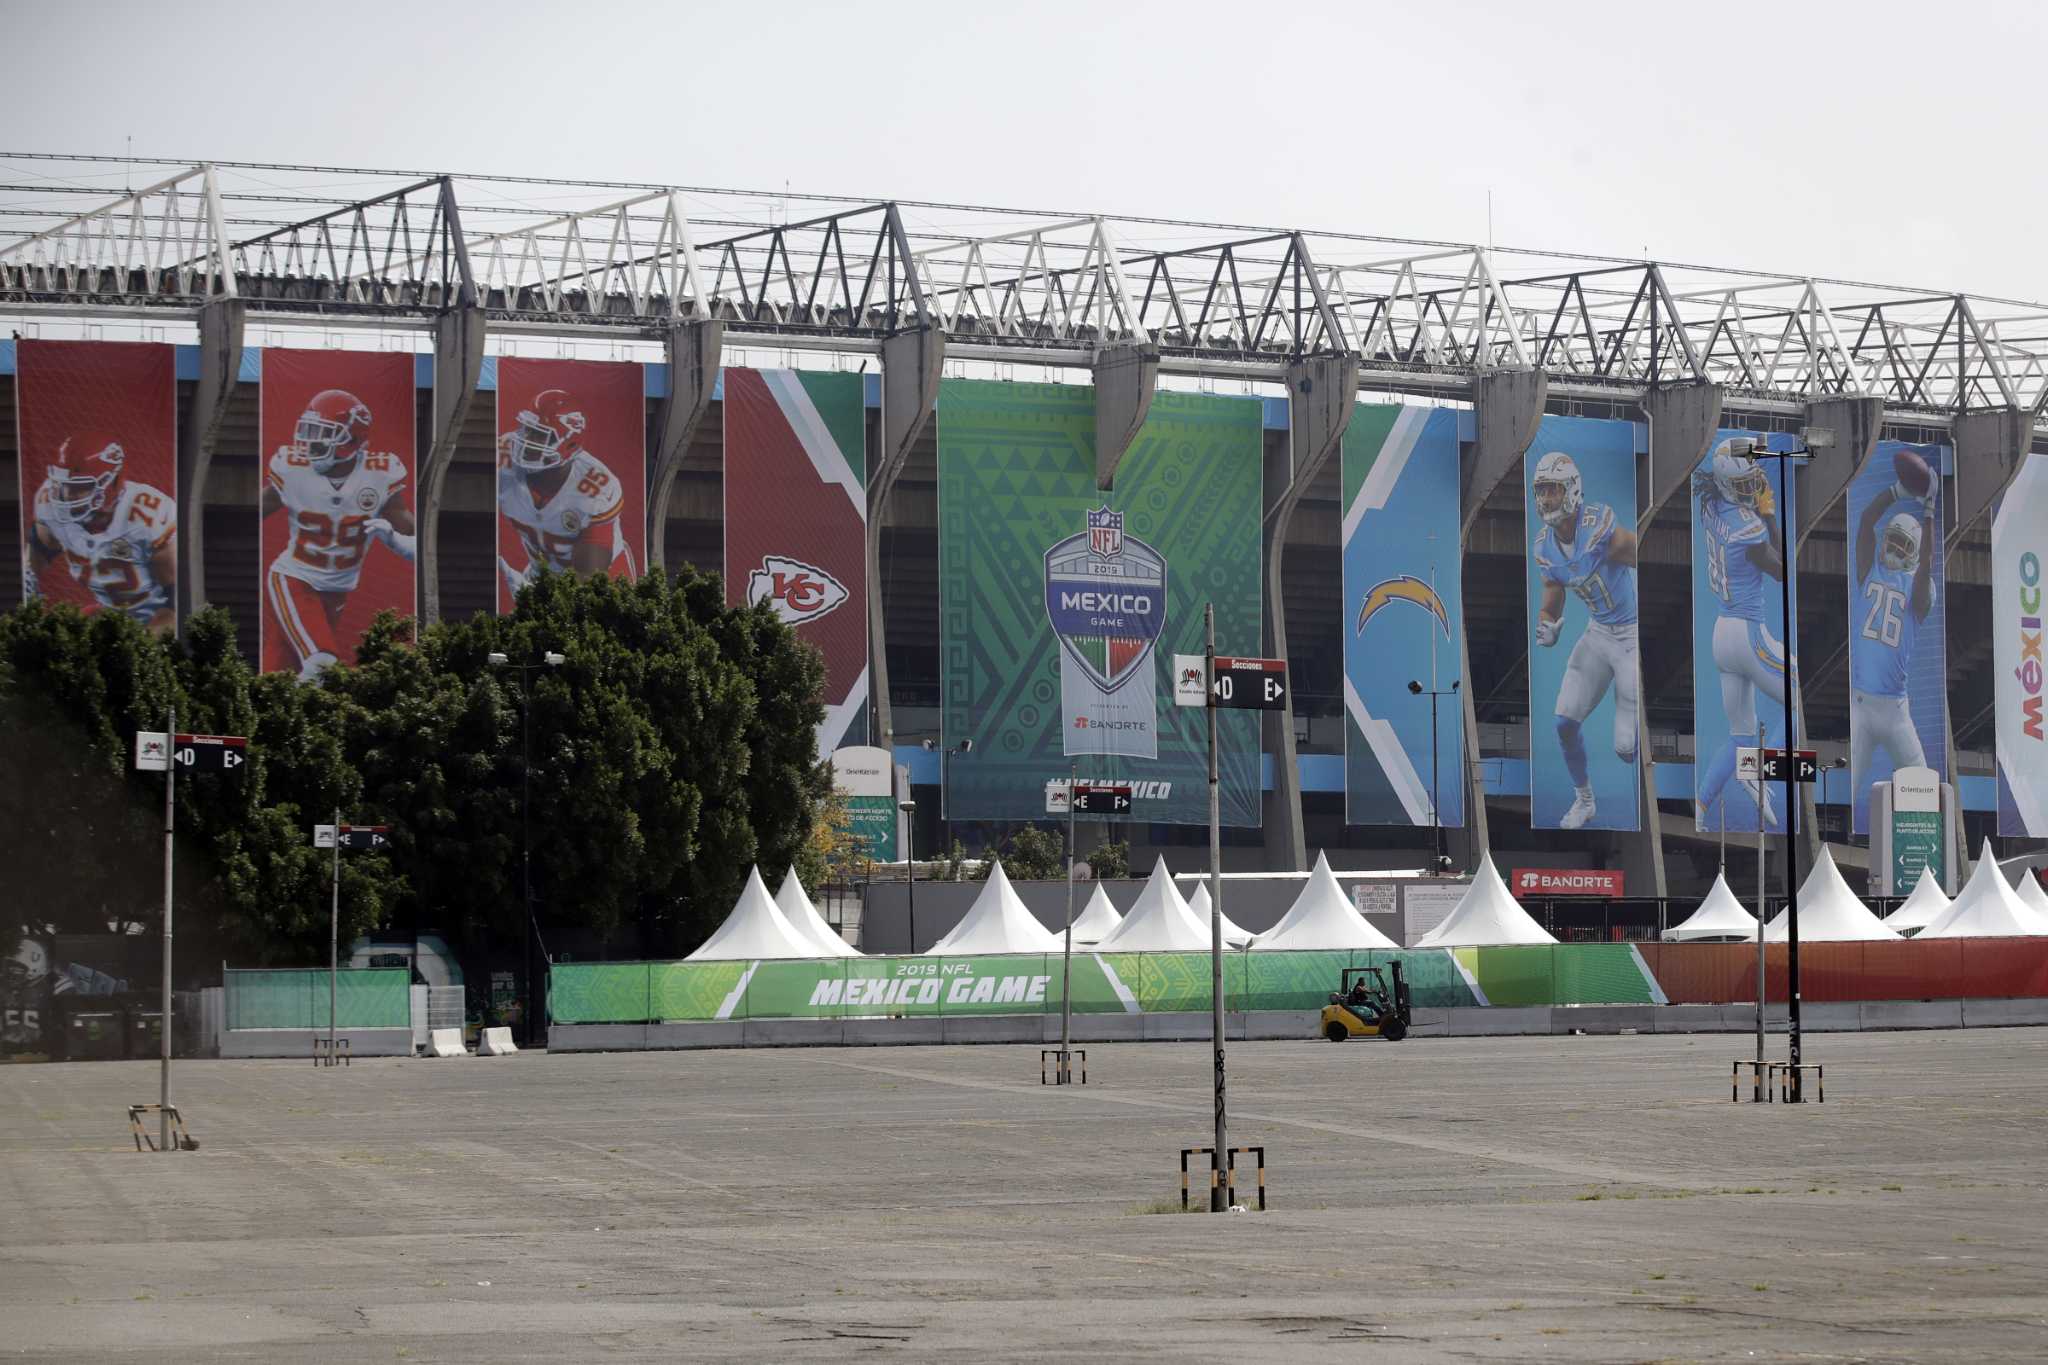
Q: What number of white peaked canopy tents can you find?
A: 13